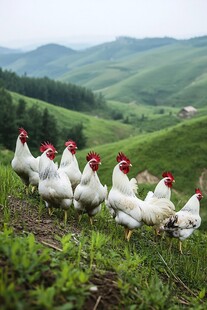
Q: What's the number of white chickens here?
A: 7